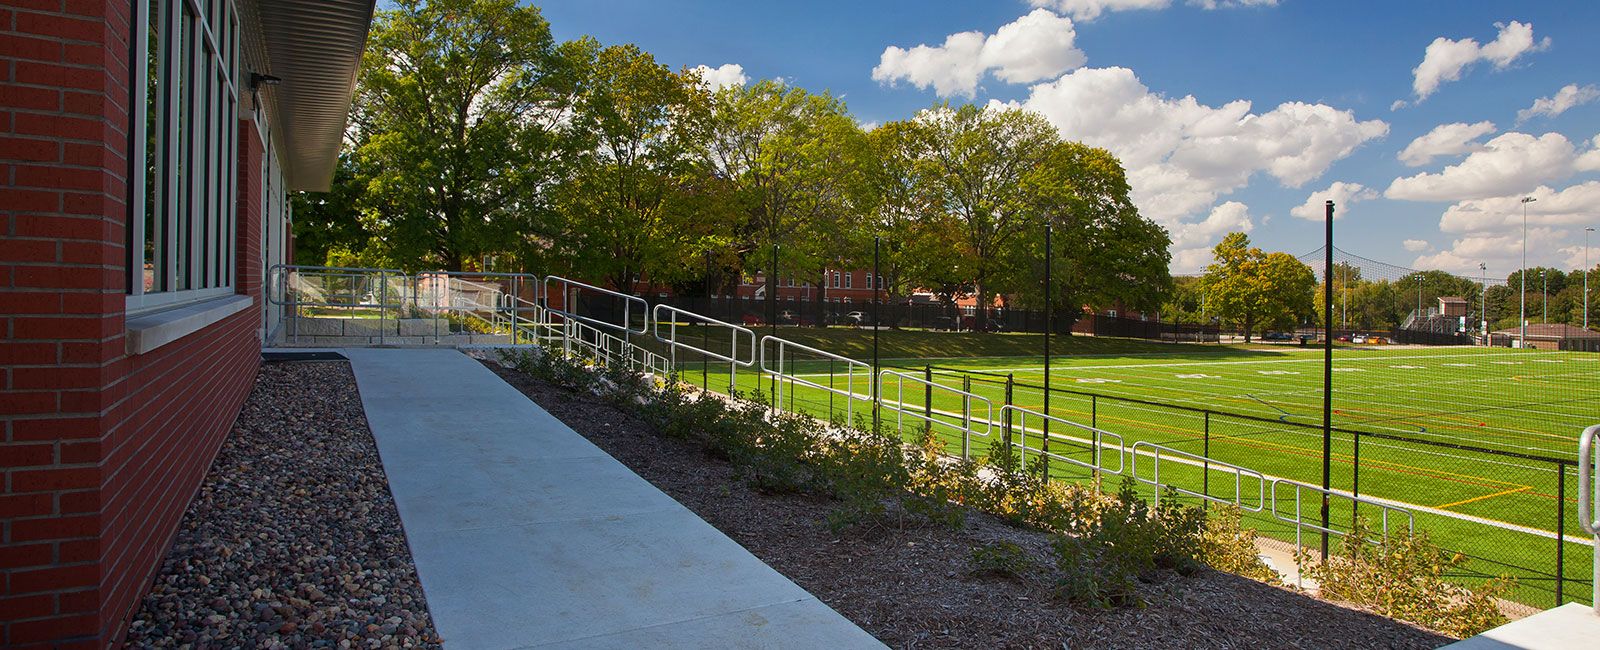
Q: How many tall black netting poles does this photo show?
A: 5